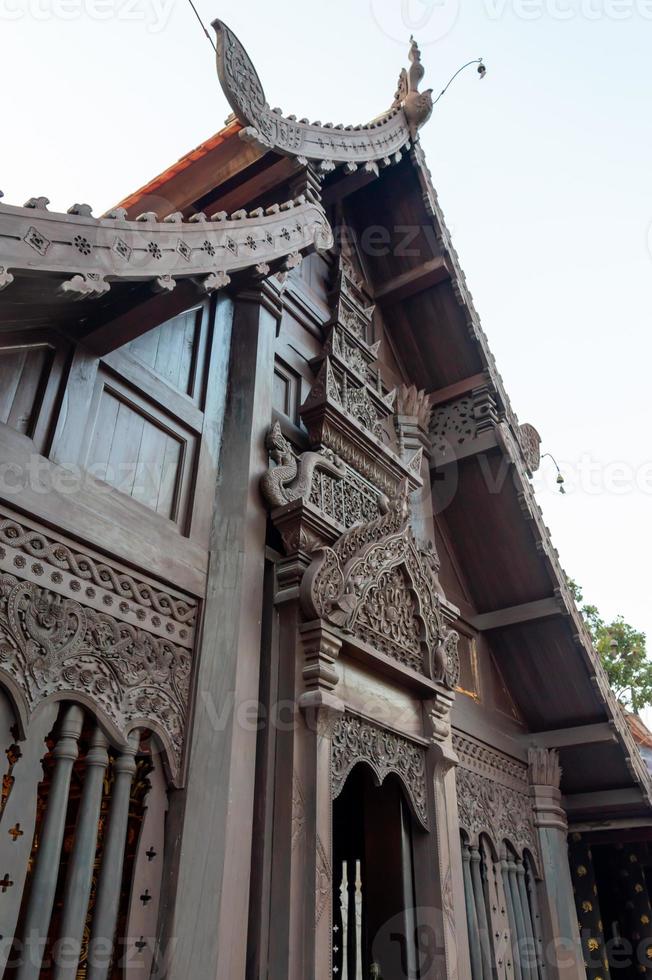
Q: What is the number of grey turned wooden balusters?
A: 8